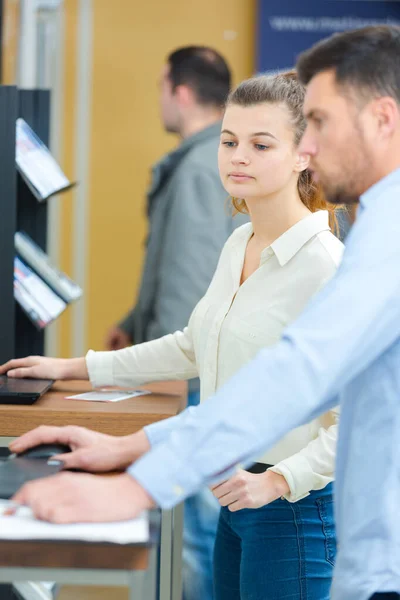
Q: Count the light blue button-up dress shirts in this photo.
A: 1